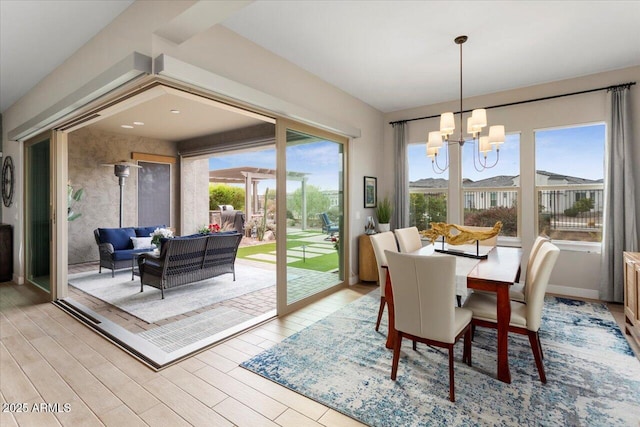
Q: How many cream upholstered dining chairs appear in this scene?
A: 6